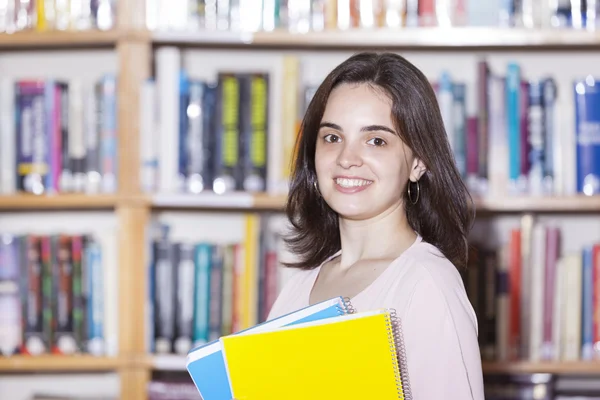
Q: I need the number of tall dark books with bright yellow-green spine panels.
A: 2